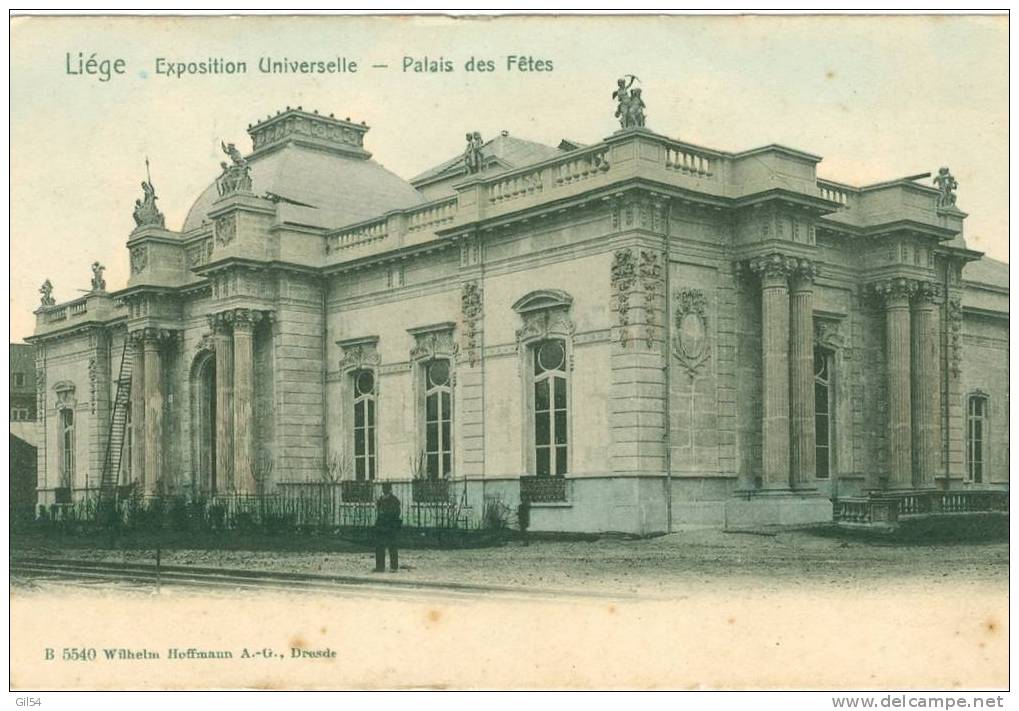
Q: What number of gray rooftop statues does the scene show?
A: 7